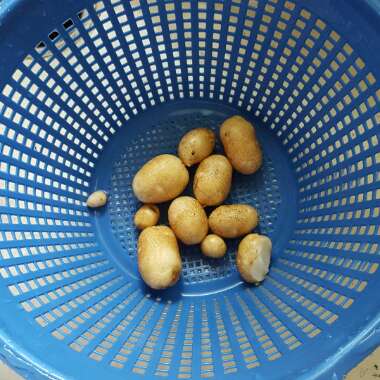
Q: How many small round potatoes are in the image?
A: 3